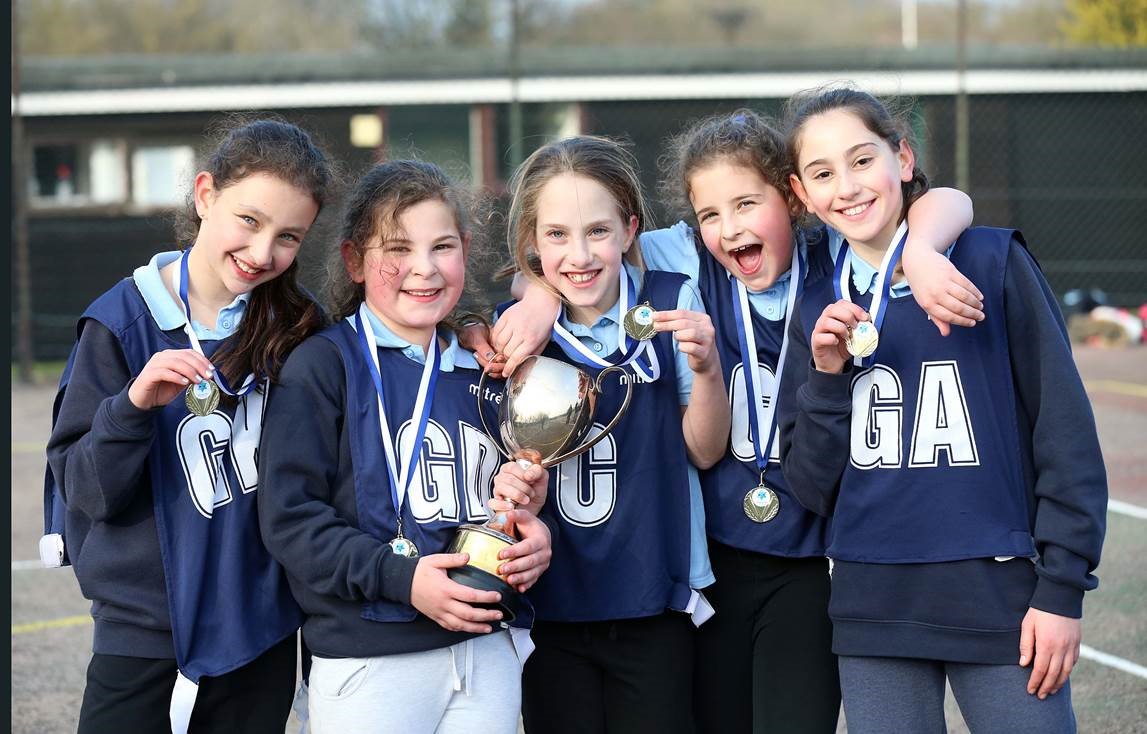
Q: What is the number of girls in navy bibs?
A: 5